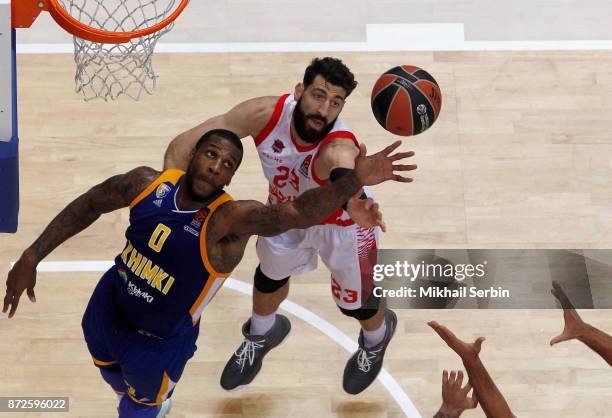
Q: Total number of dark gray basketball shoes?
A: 2